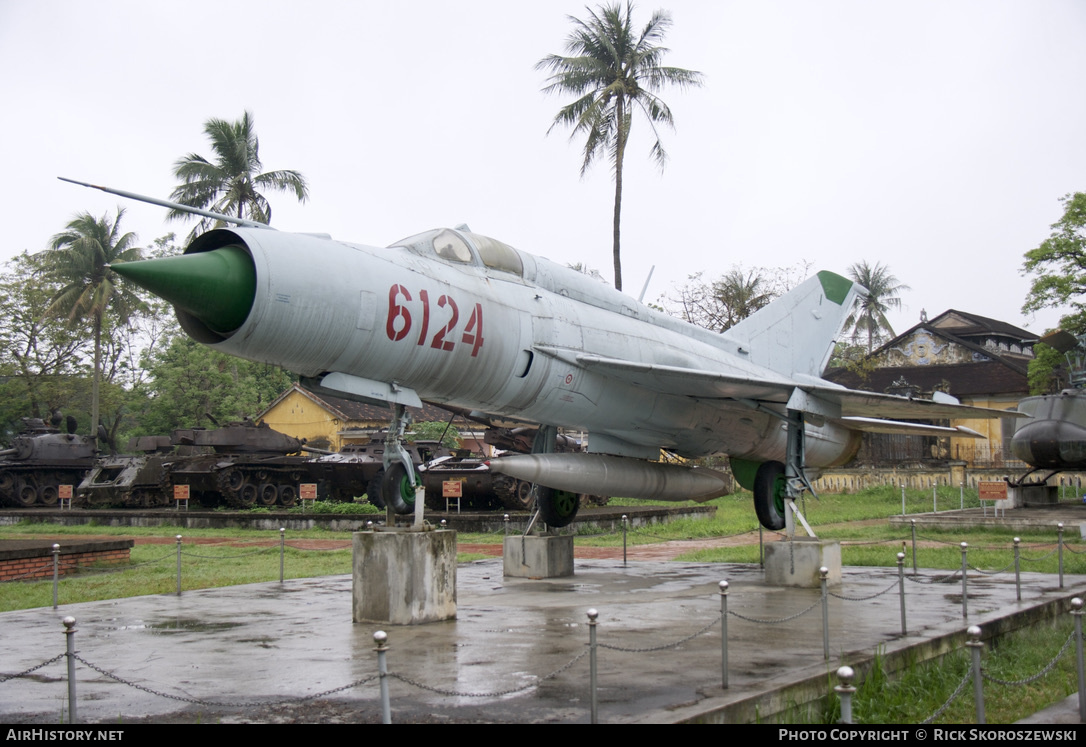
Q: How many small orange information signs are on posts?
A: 5